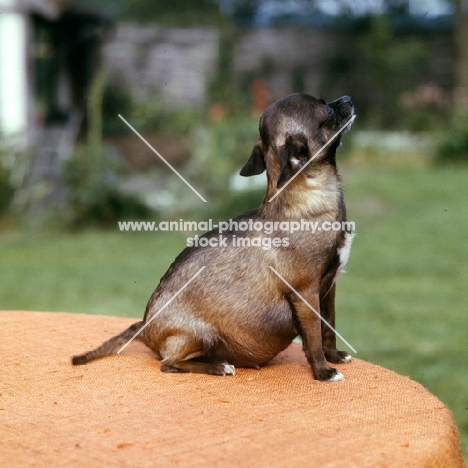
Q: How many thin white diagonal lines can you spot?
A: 4